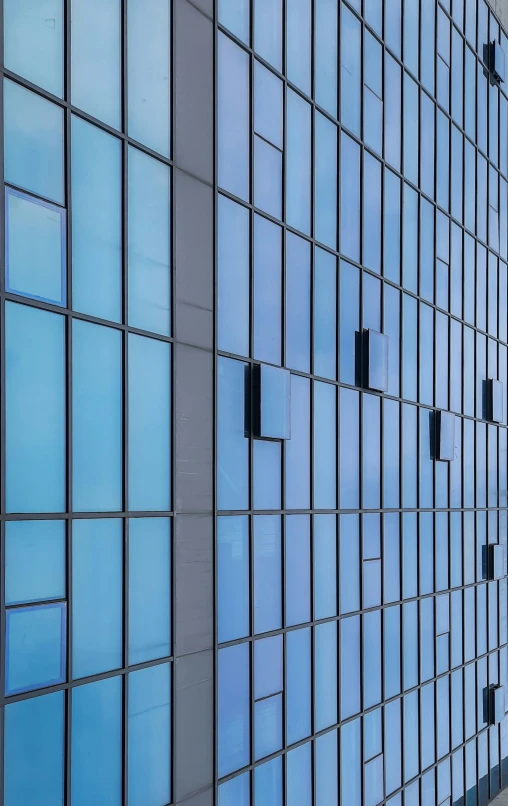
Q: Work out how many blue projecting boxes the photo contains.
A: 7